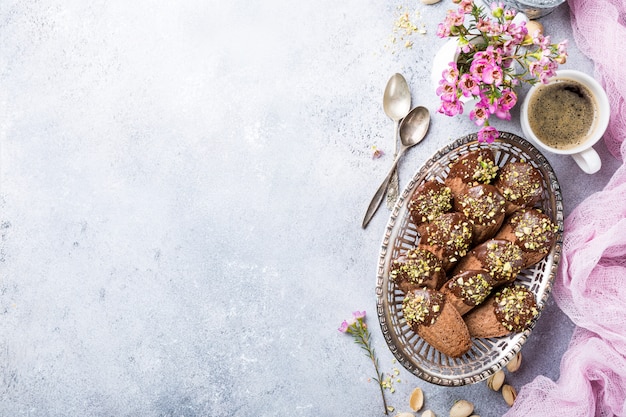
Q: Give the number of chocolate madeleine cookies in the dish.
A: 11